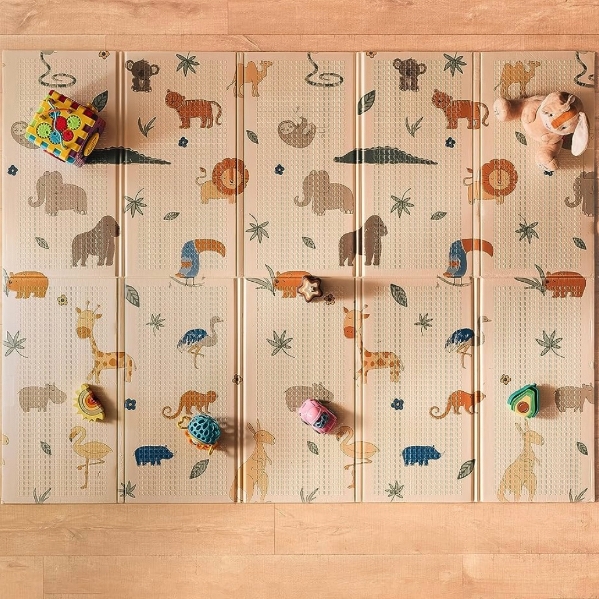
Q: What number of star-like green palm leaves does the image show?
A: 13